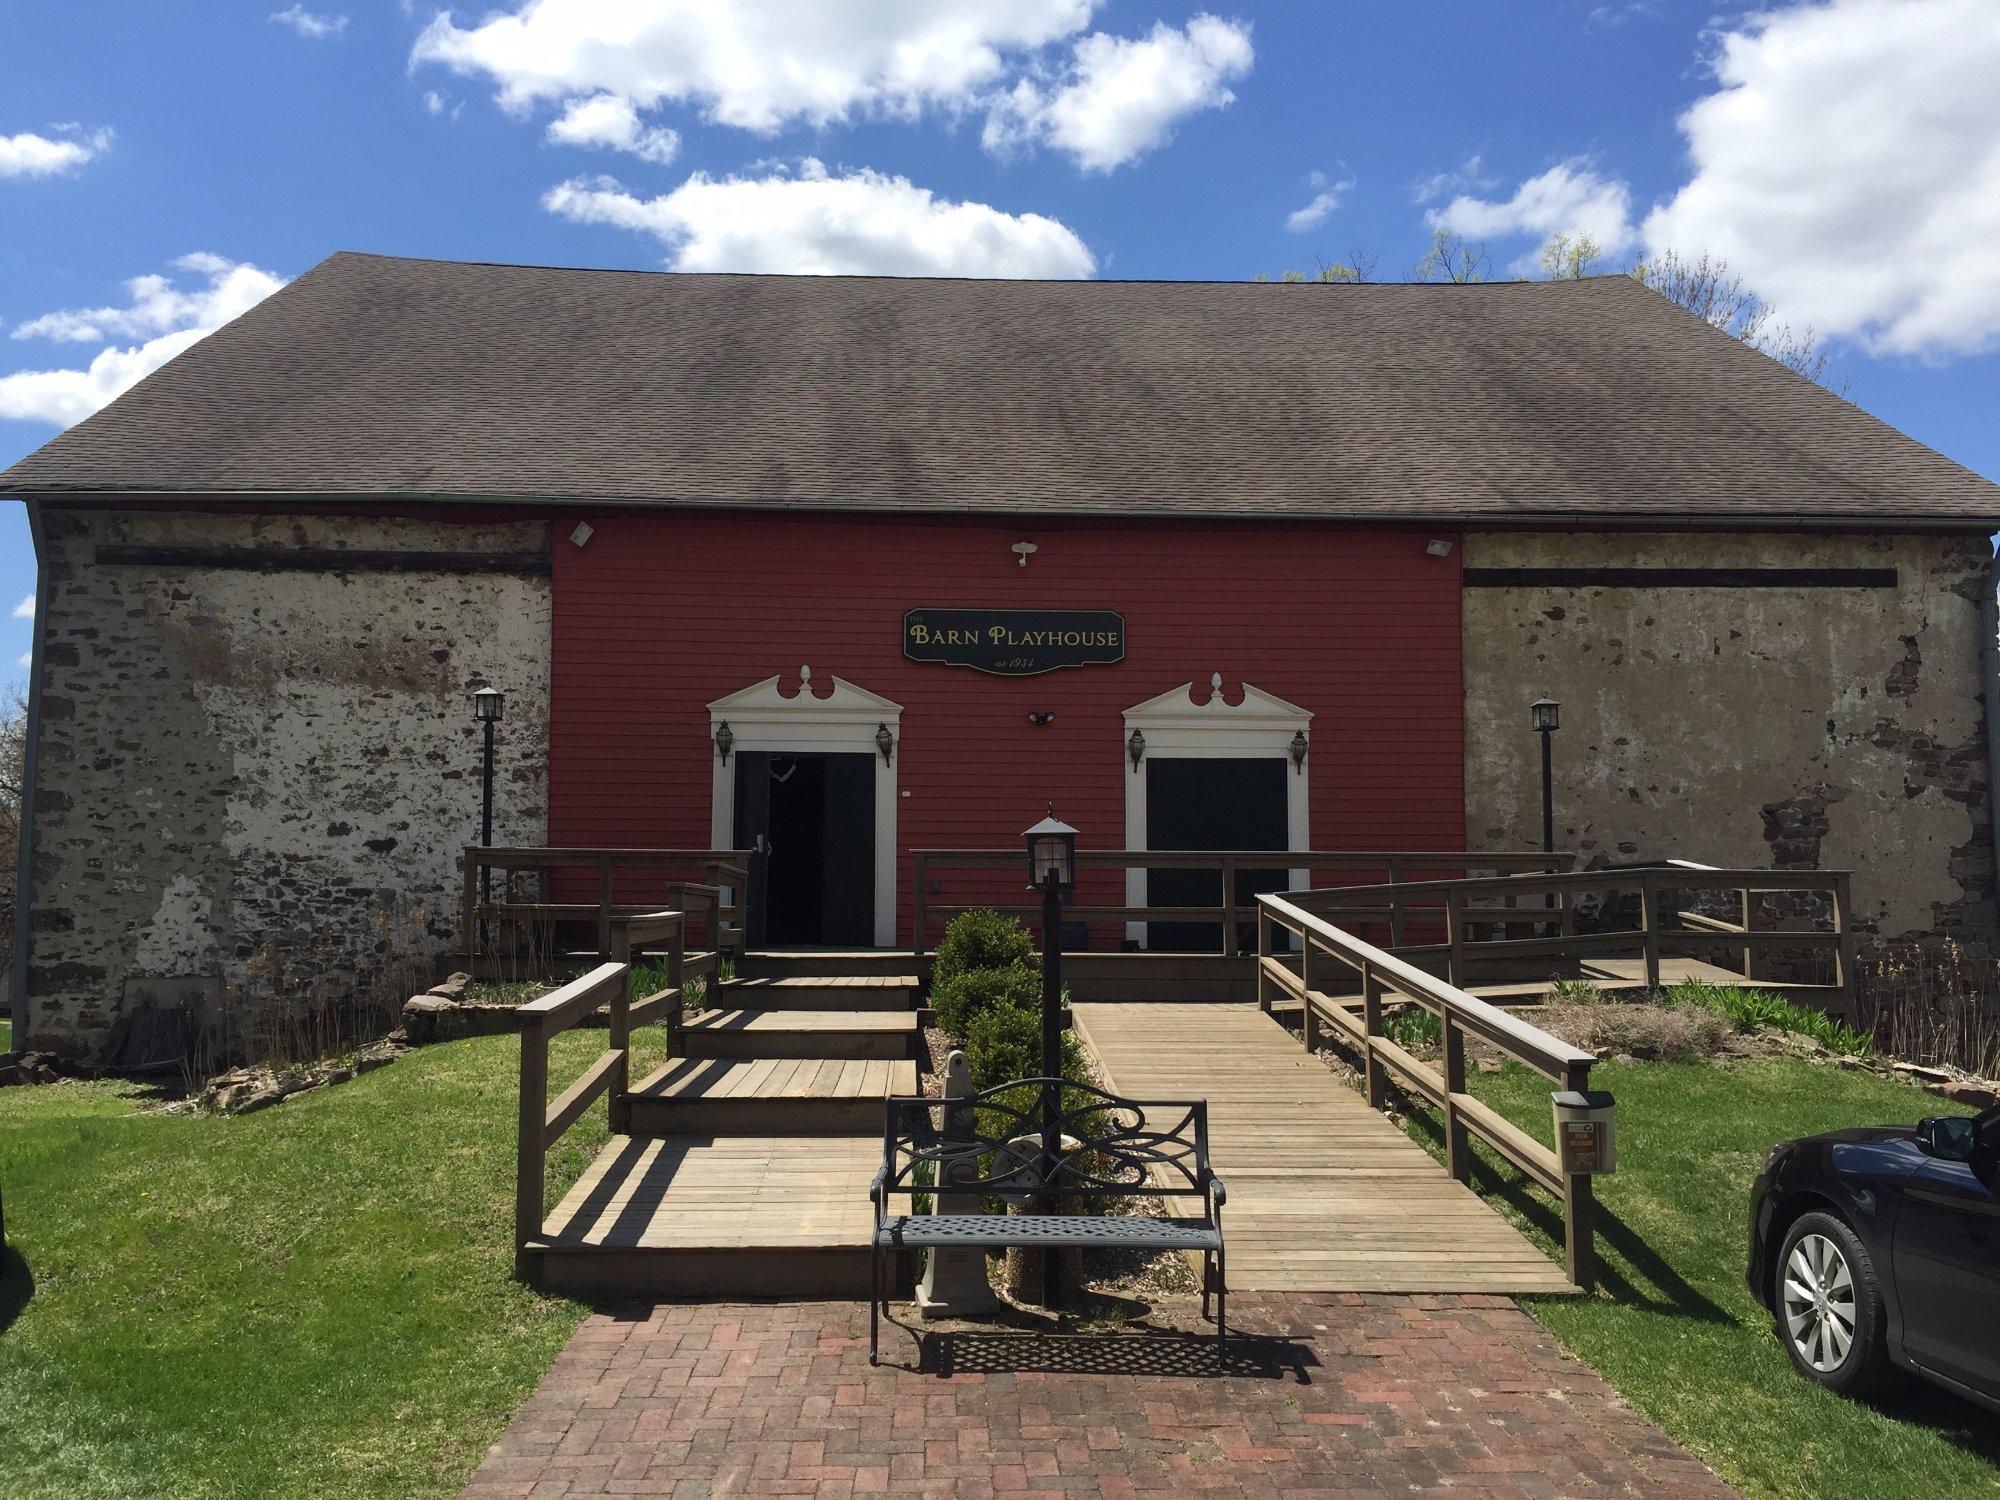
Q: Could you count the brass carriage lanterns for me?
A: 4